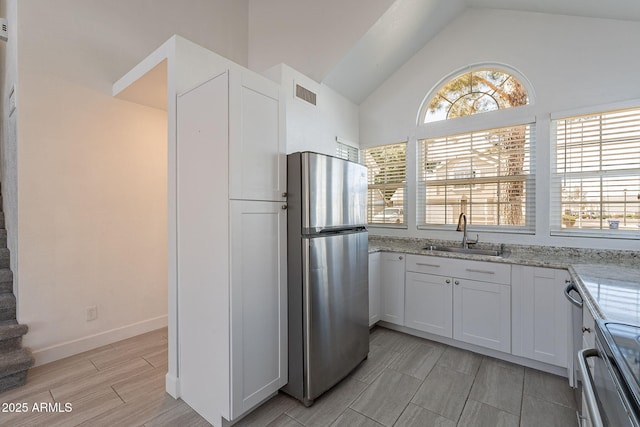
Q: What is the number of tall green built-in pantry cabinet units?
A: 0